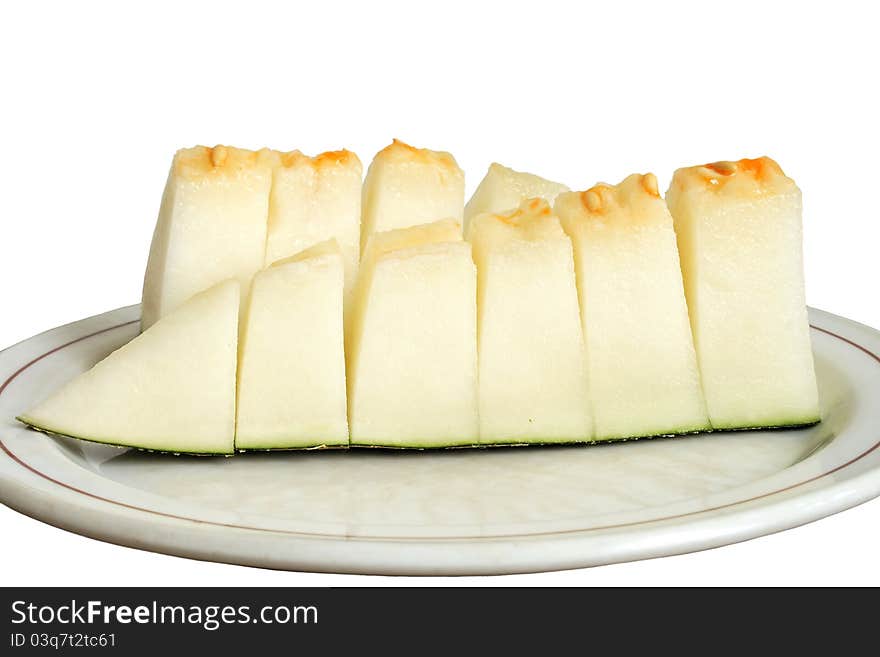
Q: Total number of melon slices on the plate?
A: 10